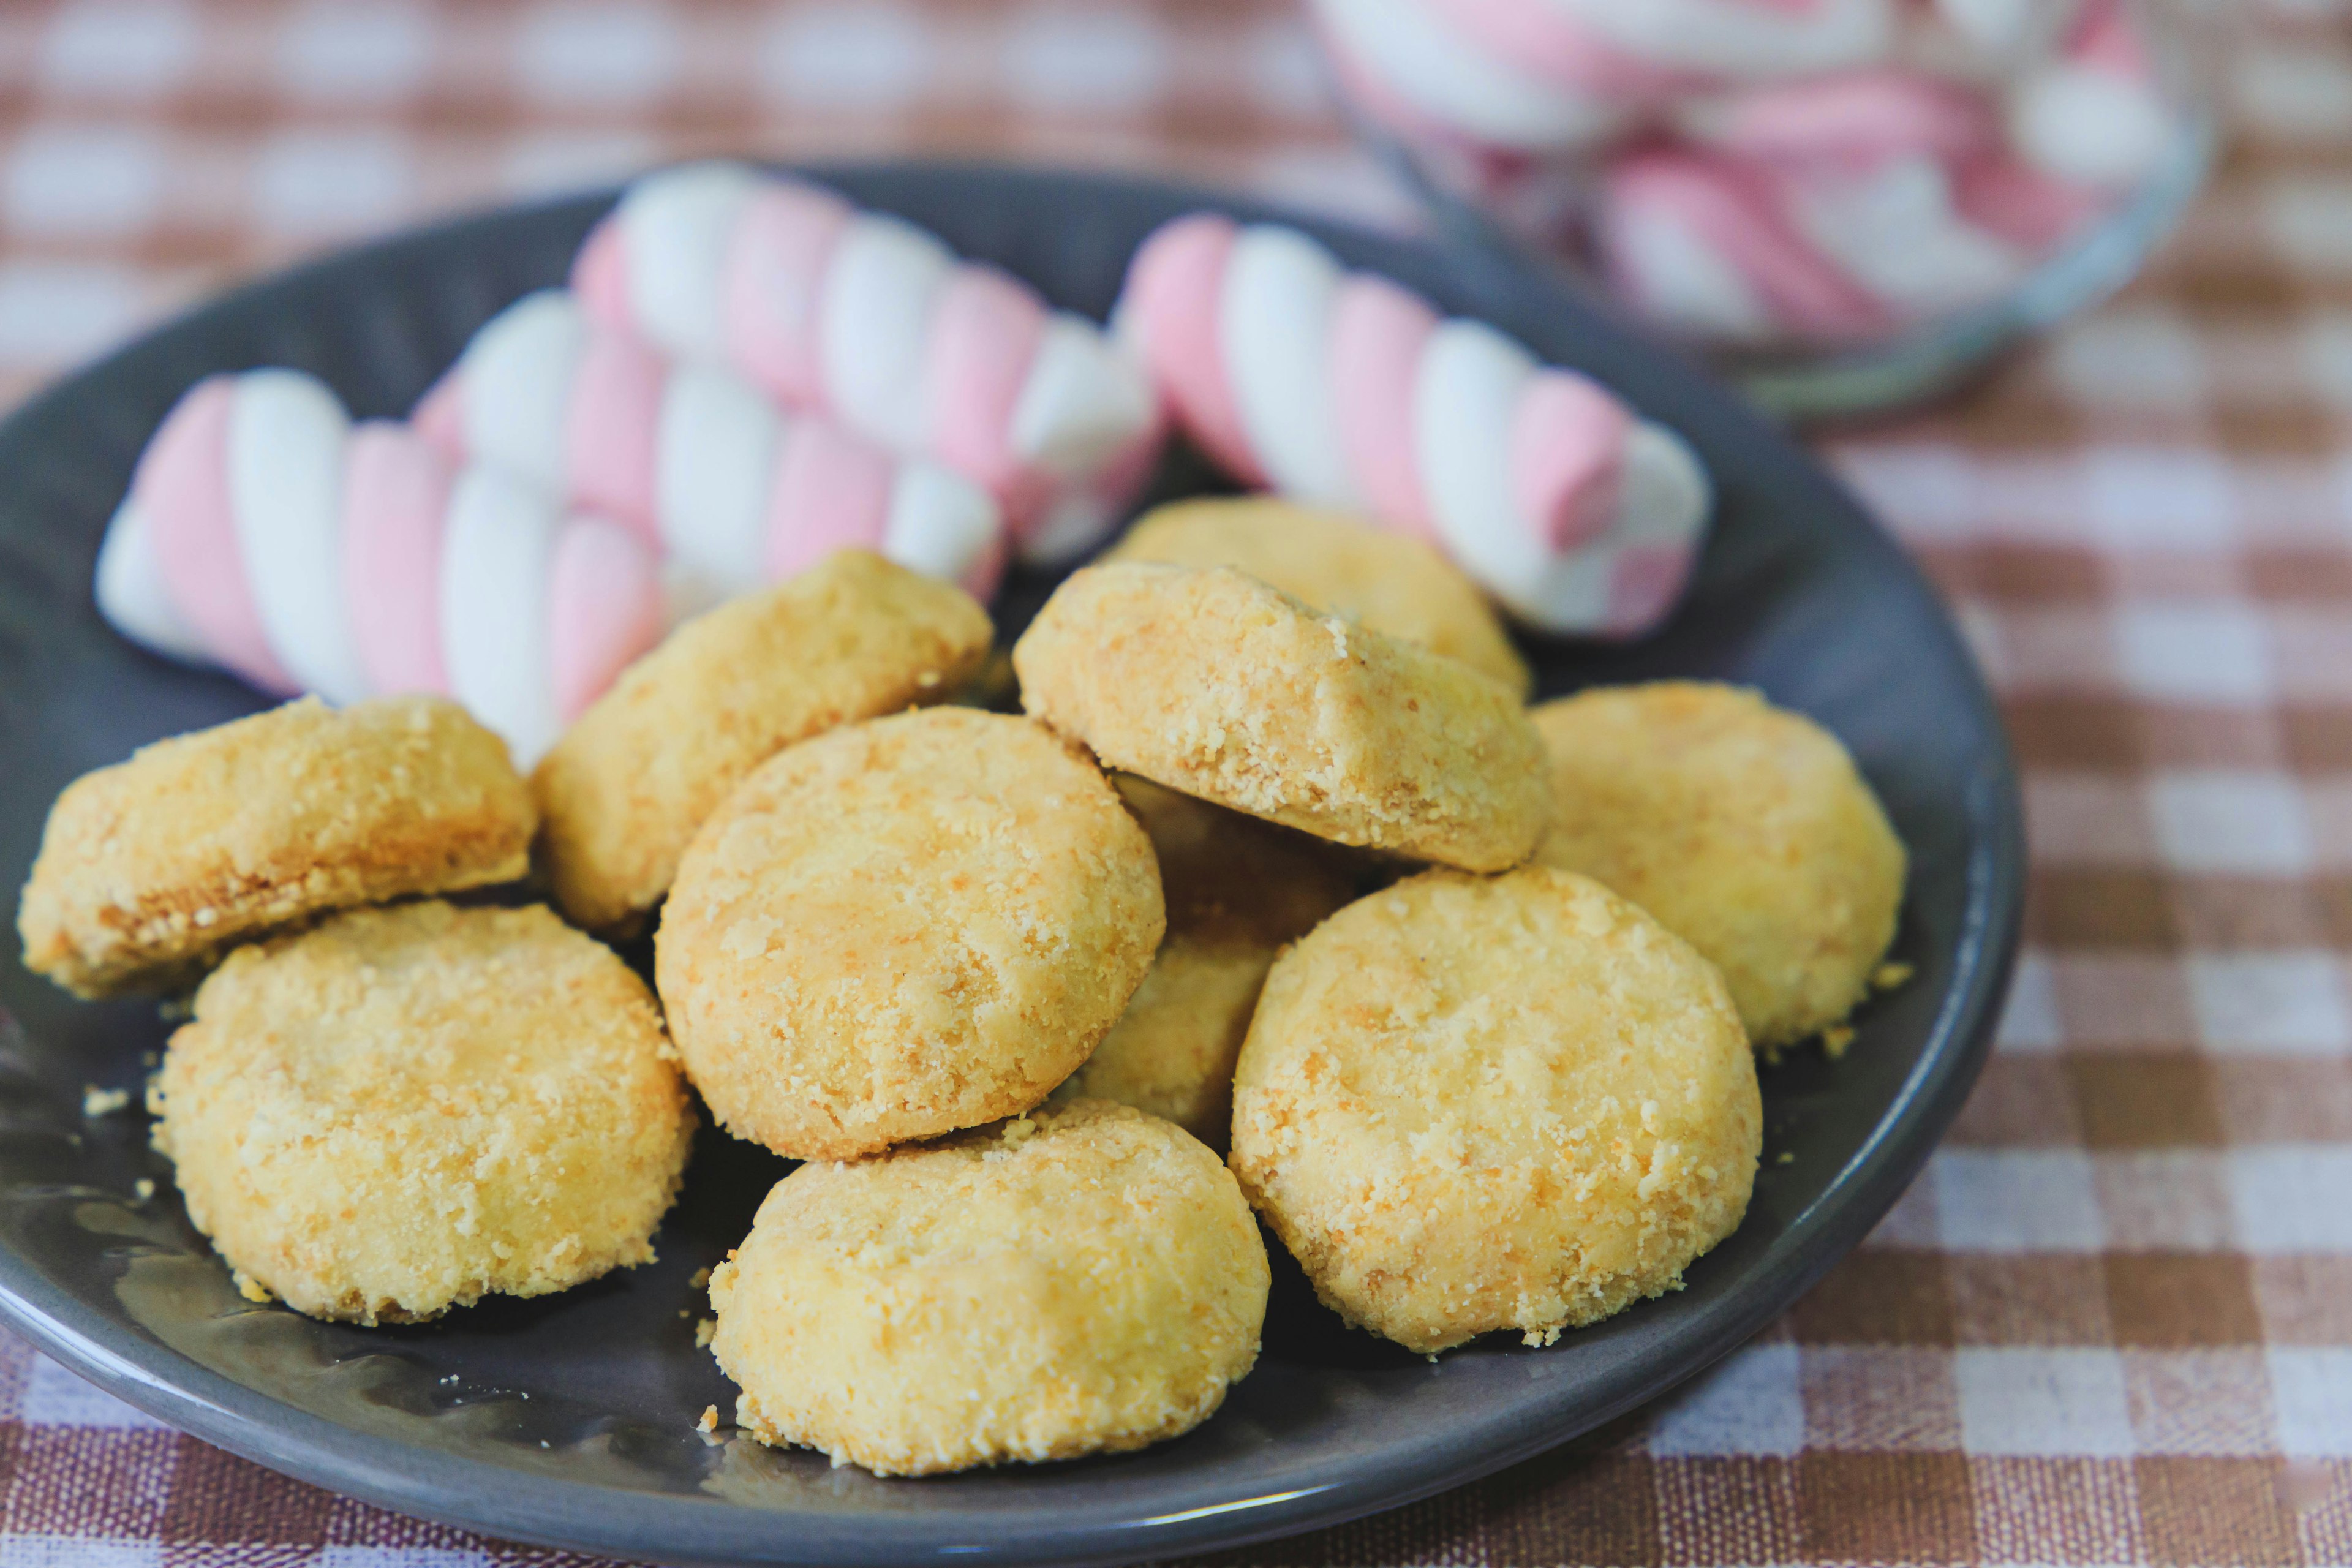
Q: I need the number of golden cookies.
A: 10